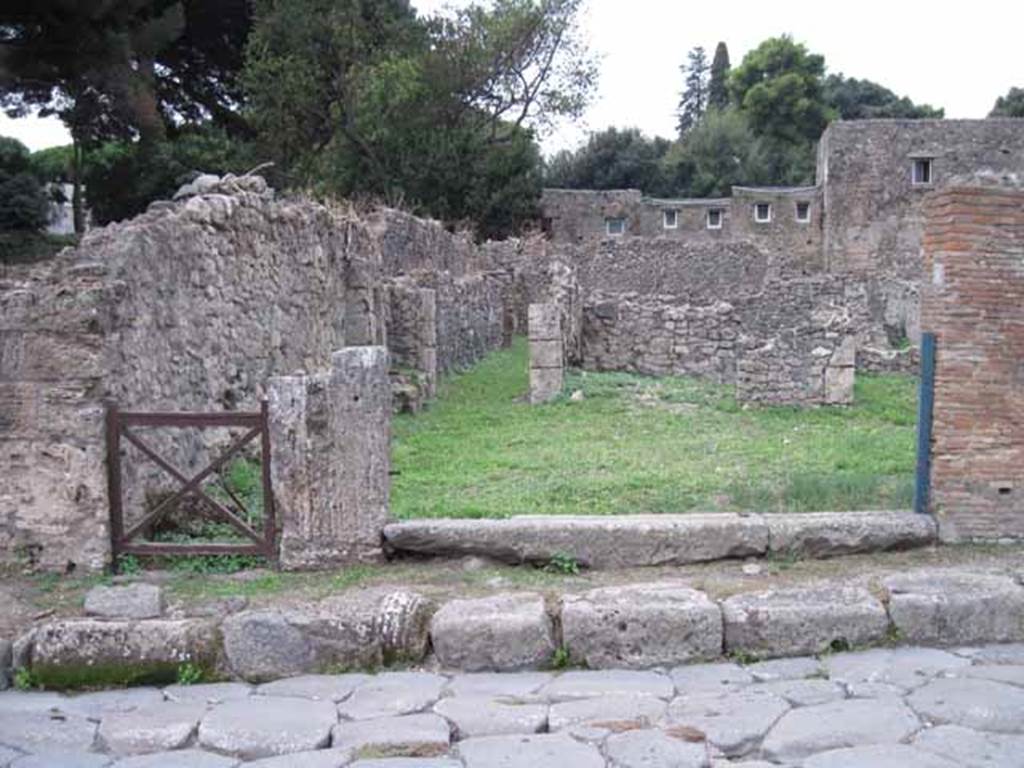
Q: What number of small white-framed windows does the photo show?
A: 6